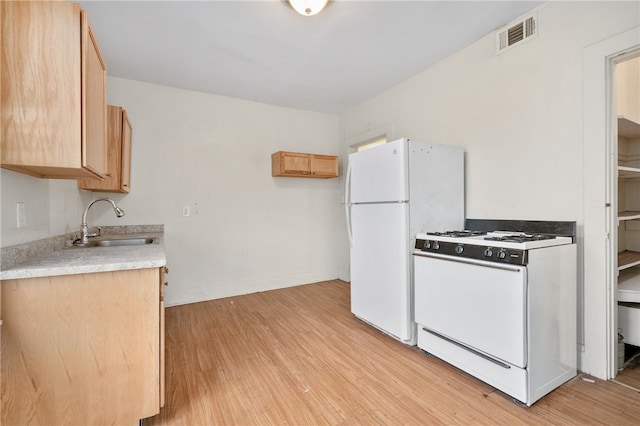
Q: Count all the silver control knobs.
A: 5